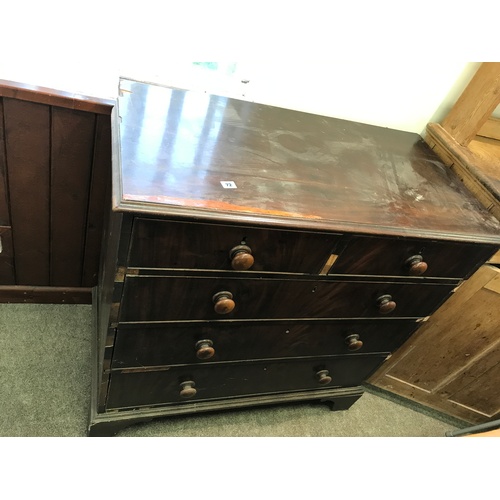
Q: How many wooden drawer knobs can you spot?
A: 8